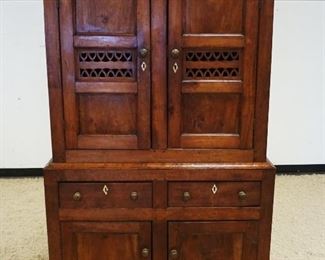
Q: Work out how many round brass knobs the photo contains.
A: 8